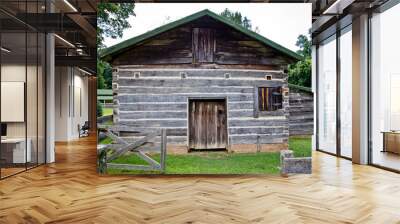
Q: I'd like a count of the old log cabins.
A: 1